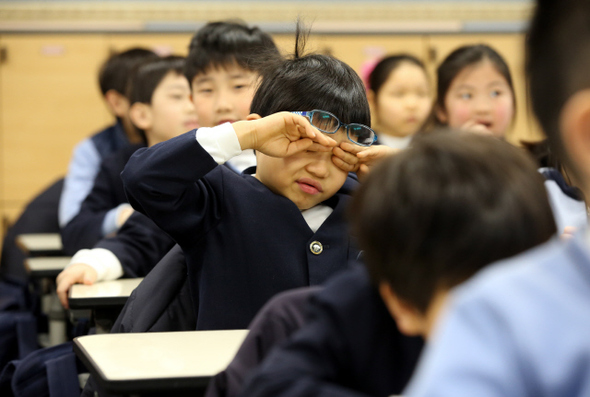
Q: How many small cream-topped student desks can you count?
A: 4